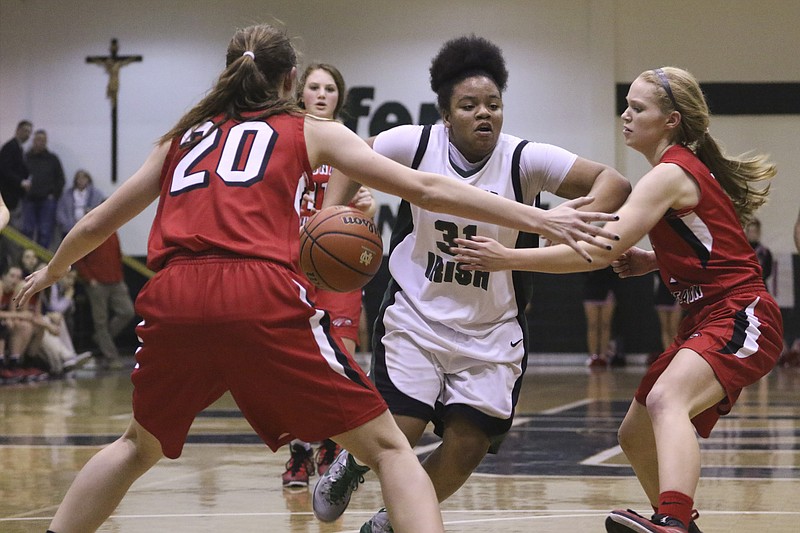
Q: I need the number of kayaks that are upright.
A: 0